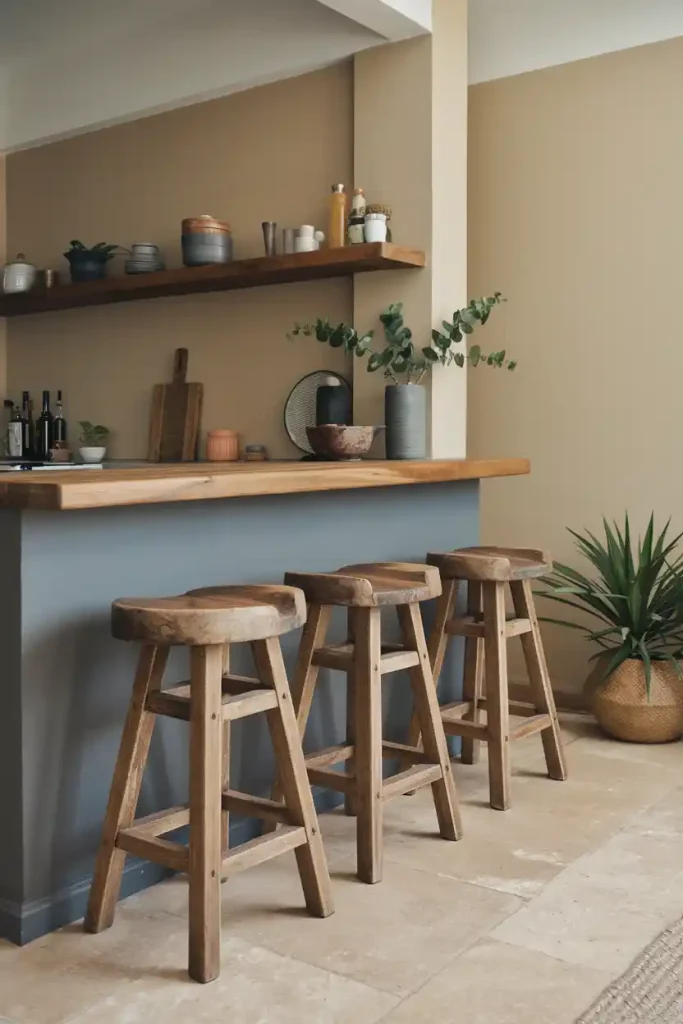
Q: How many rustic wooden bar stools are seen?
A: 3